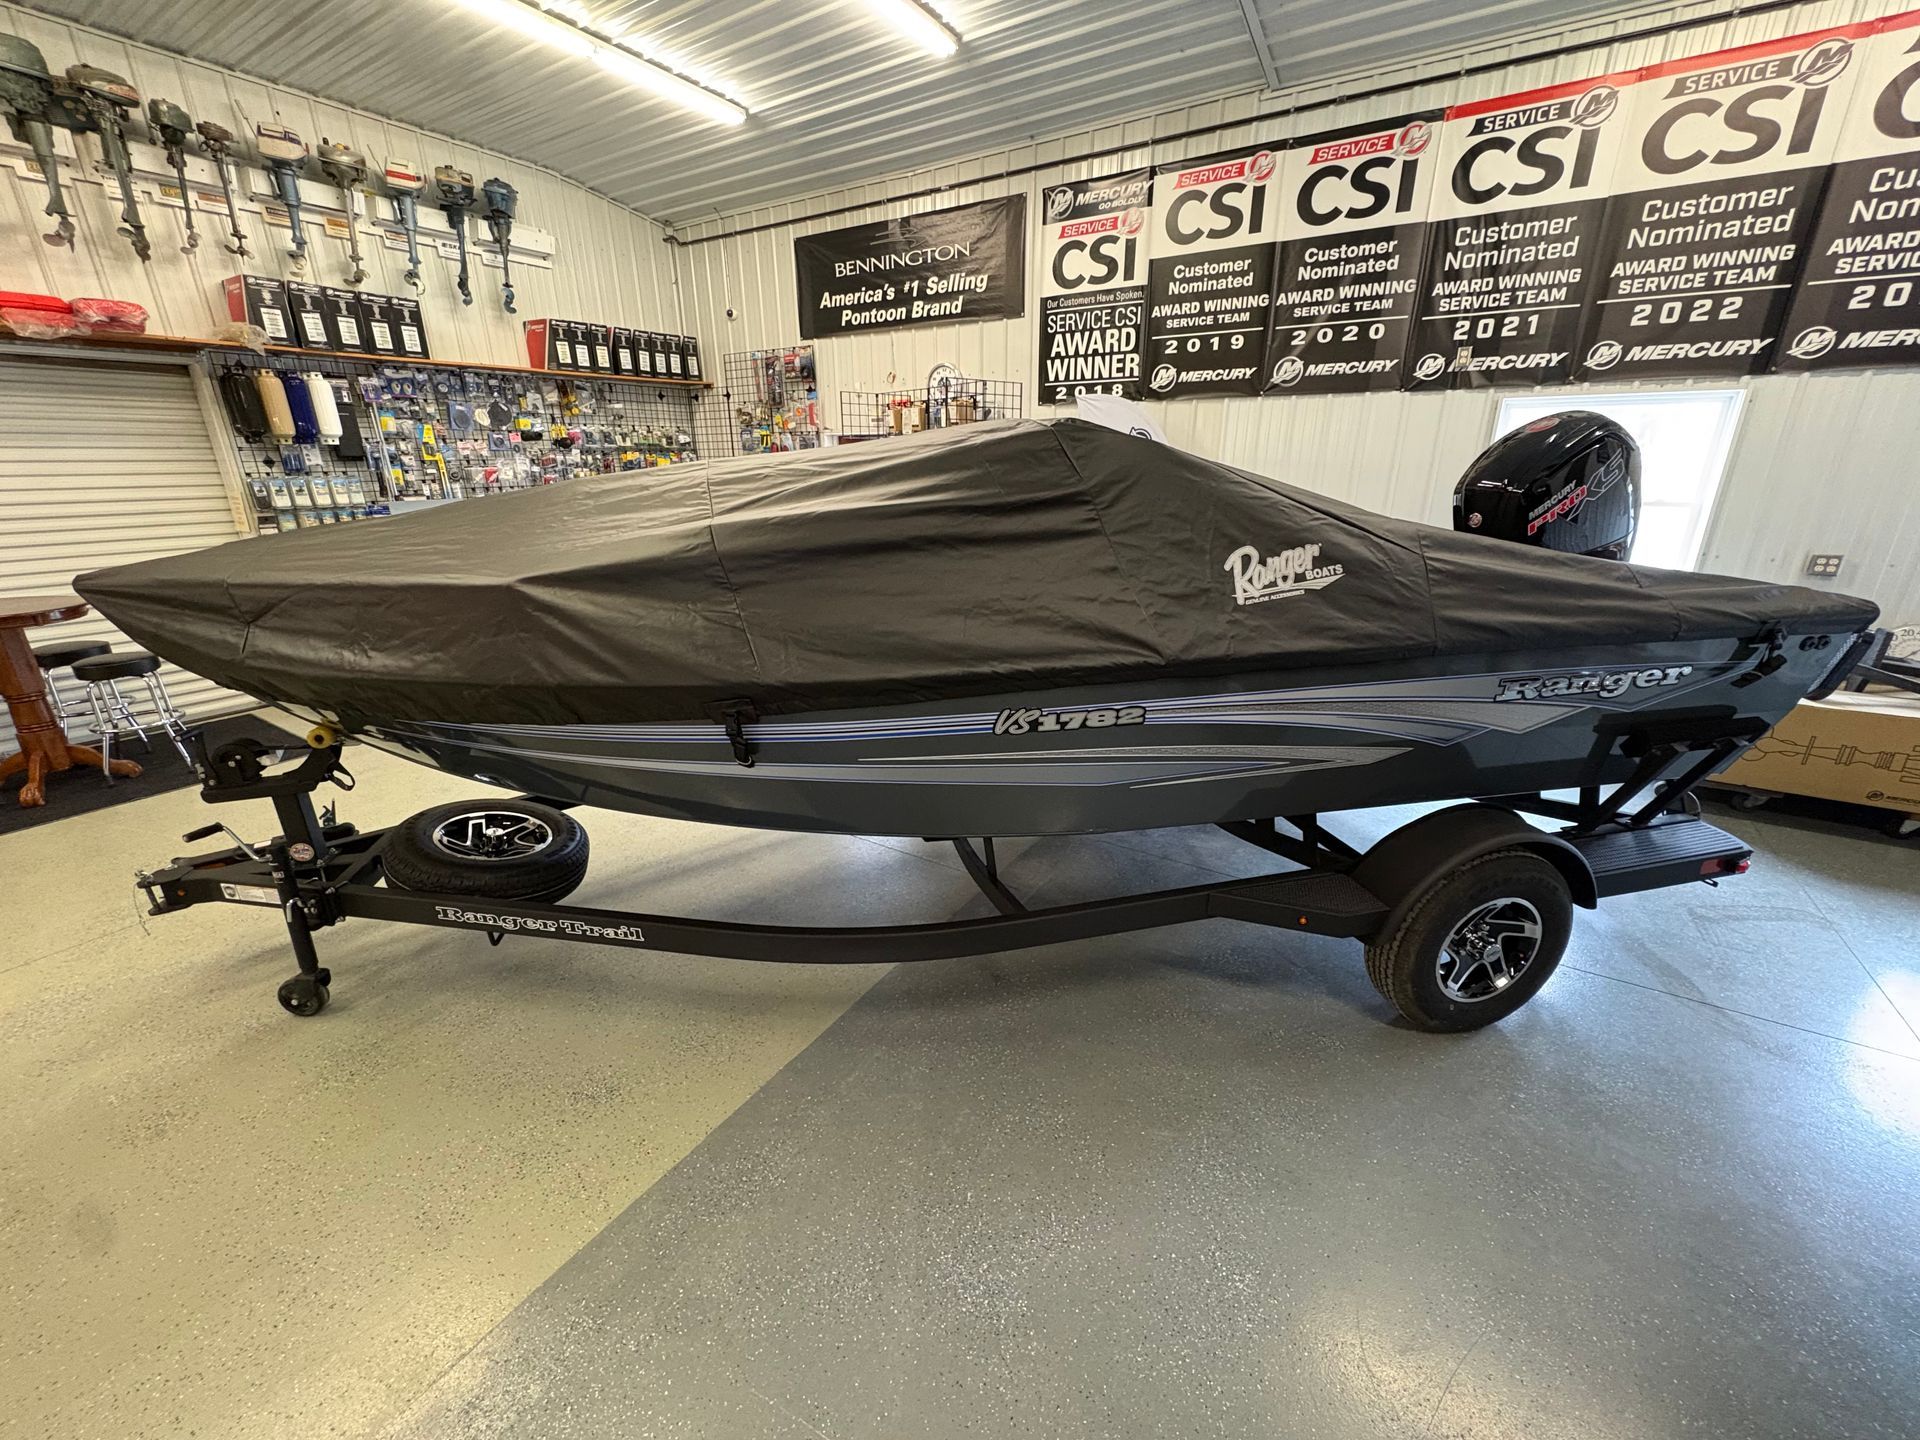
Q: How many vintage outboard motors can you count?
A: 9